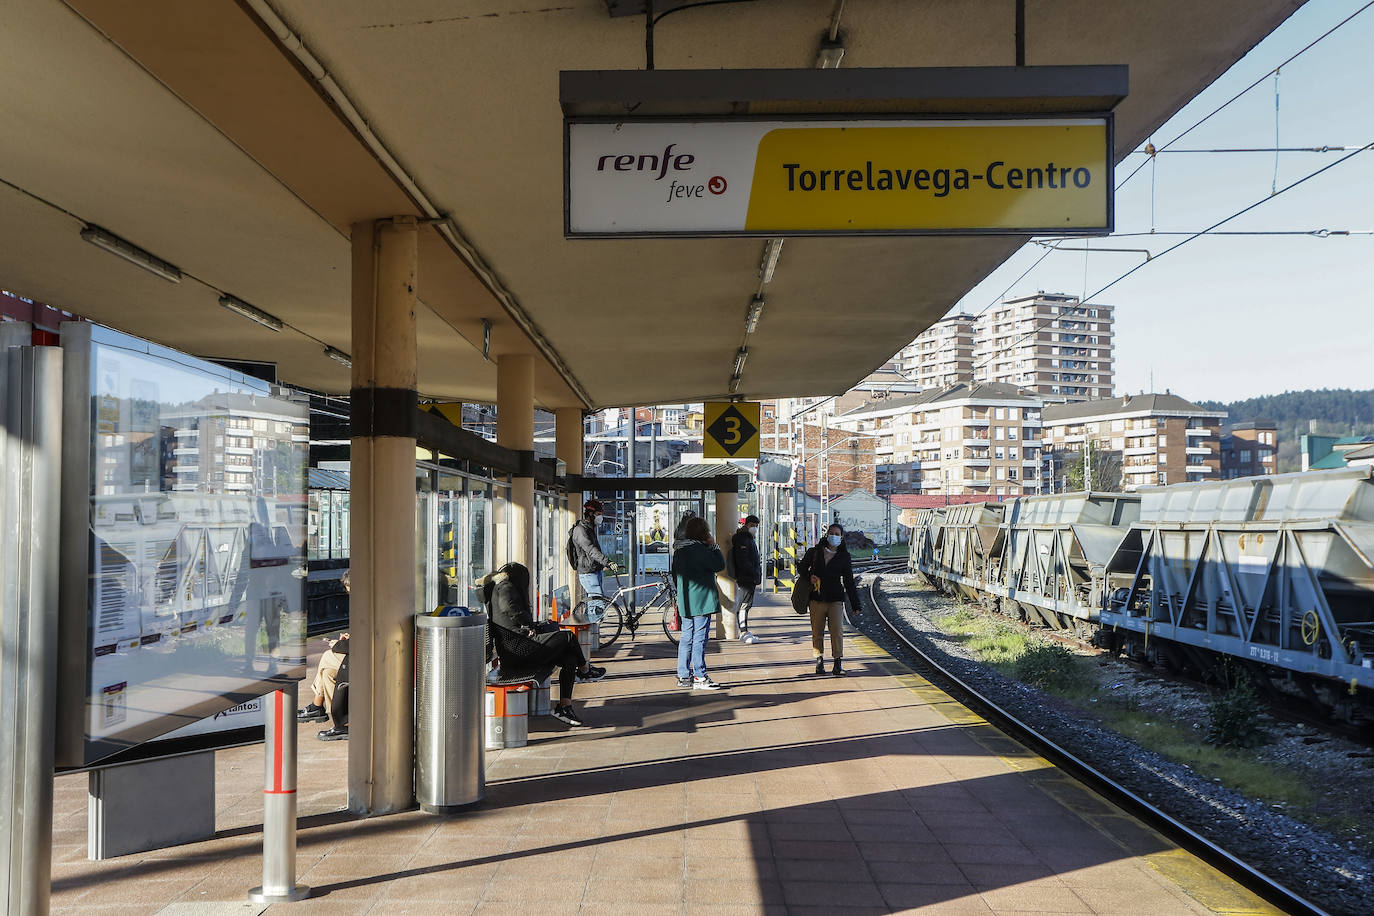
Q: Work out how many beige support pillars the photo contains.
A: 4